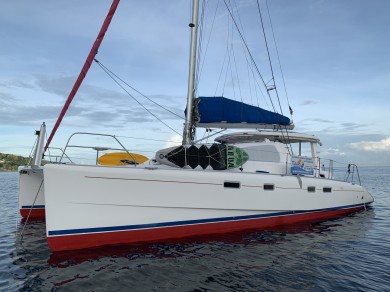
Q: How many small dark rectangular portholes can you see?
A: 4